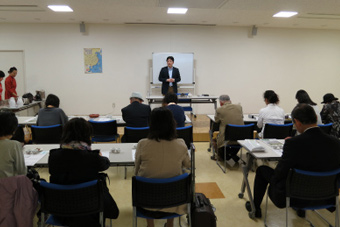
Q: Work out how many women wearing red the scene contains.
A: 2